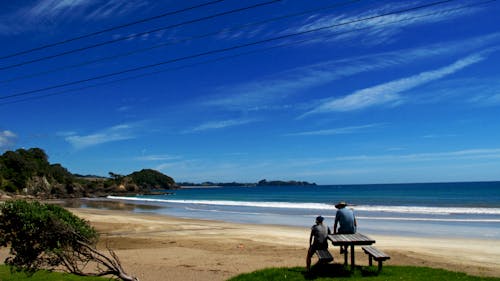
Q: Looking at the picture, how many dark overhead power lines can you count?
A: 5